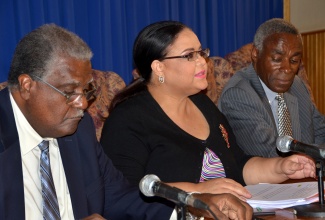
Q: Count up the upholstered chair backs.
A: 3